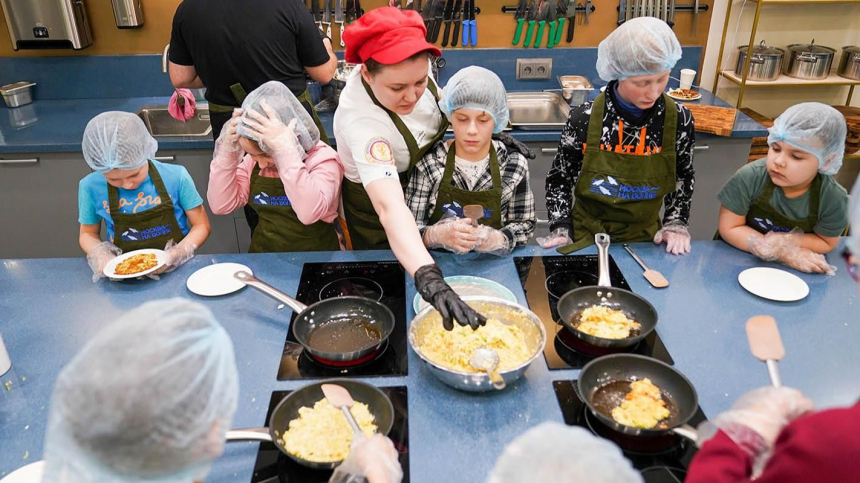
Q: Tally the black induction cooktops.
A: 4